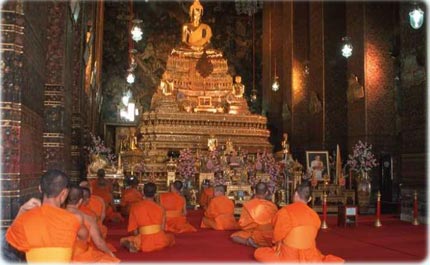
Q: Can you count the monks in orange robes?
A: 11